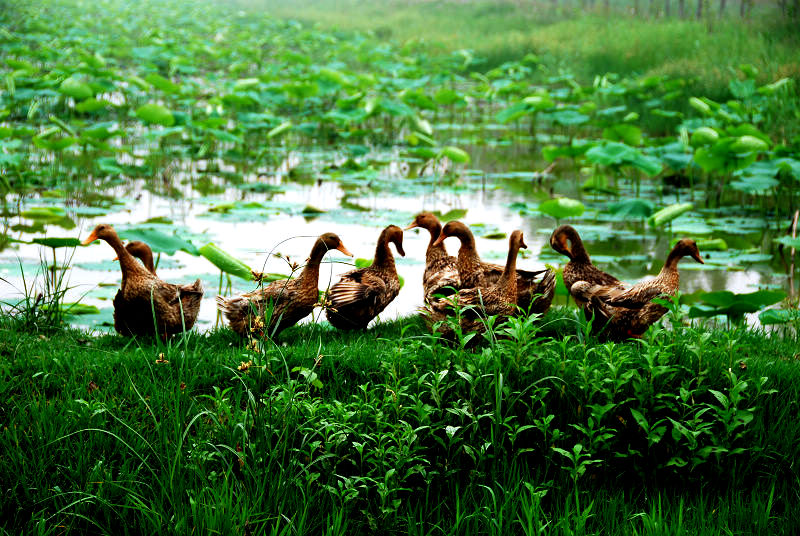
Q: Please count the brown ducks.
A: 9